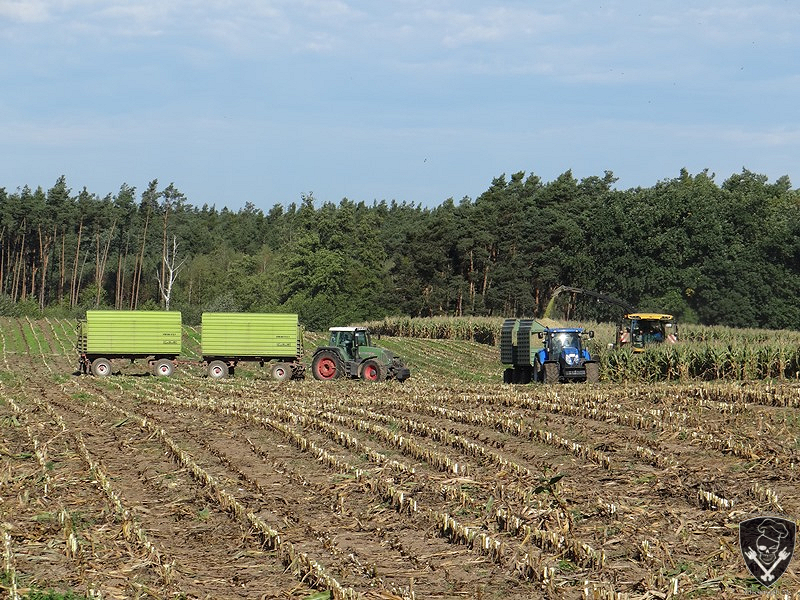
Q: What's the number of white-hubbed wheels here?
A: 4